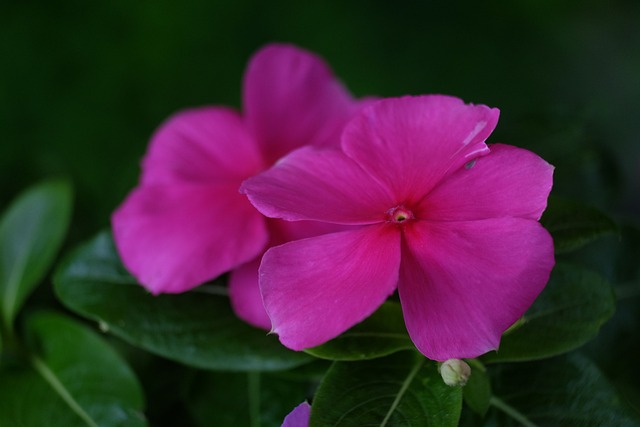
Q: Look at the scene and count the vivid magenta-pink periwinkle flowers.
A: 2